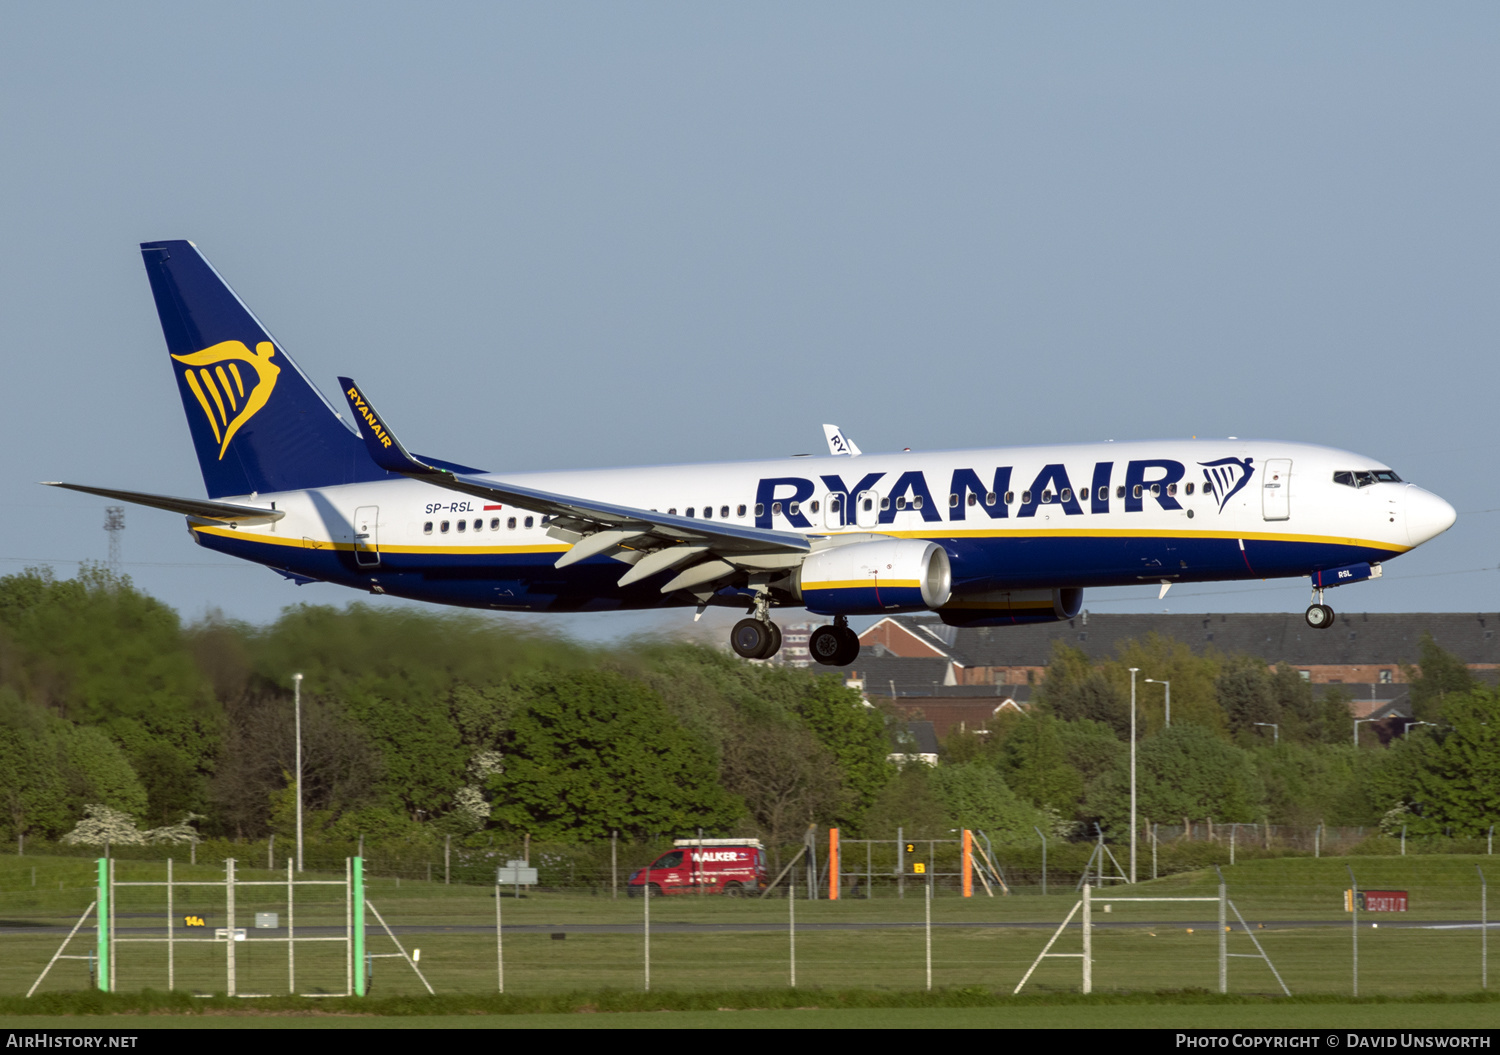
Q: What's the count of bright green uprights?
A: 2